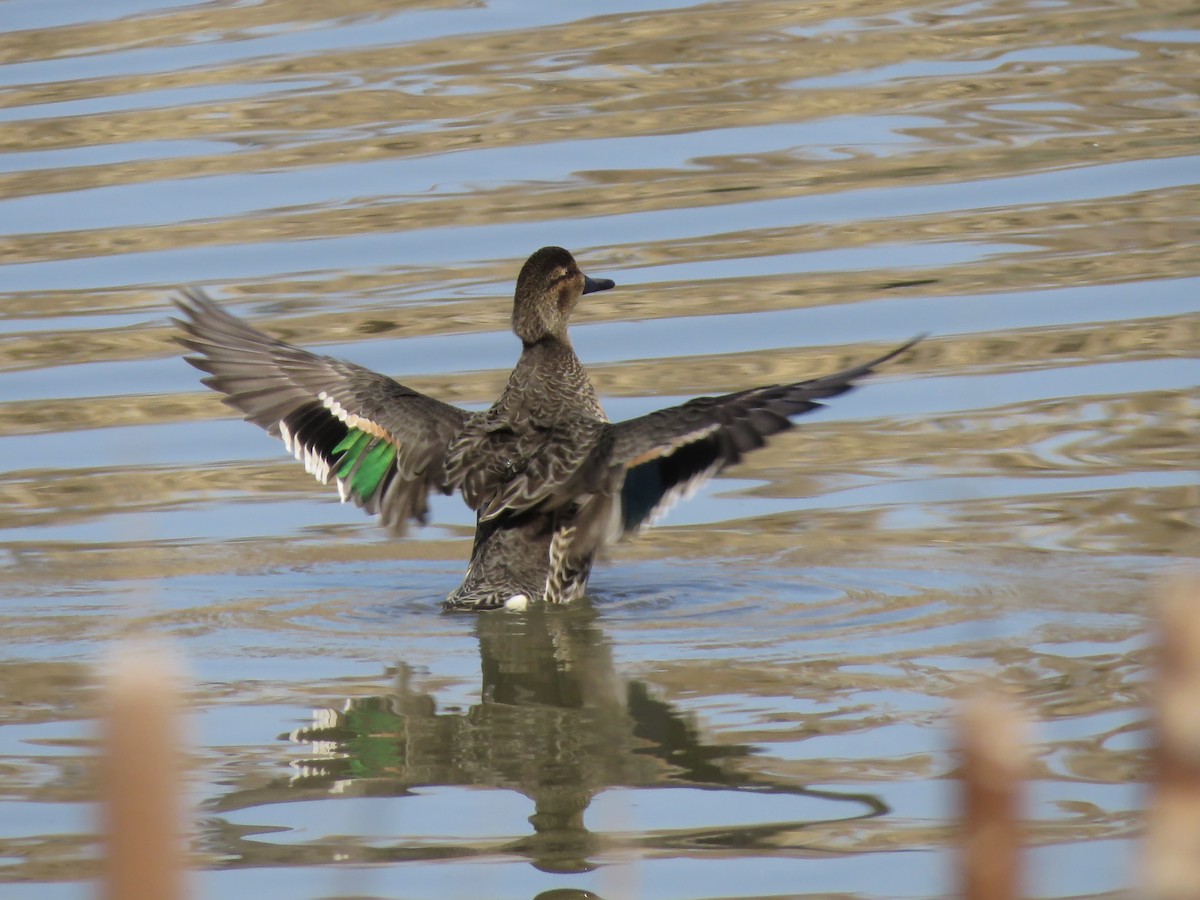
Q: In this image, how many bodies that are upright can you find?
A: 1